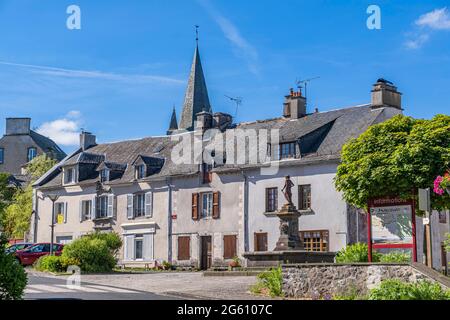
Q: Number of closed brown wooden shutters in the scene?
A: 2